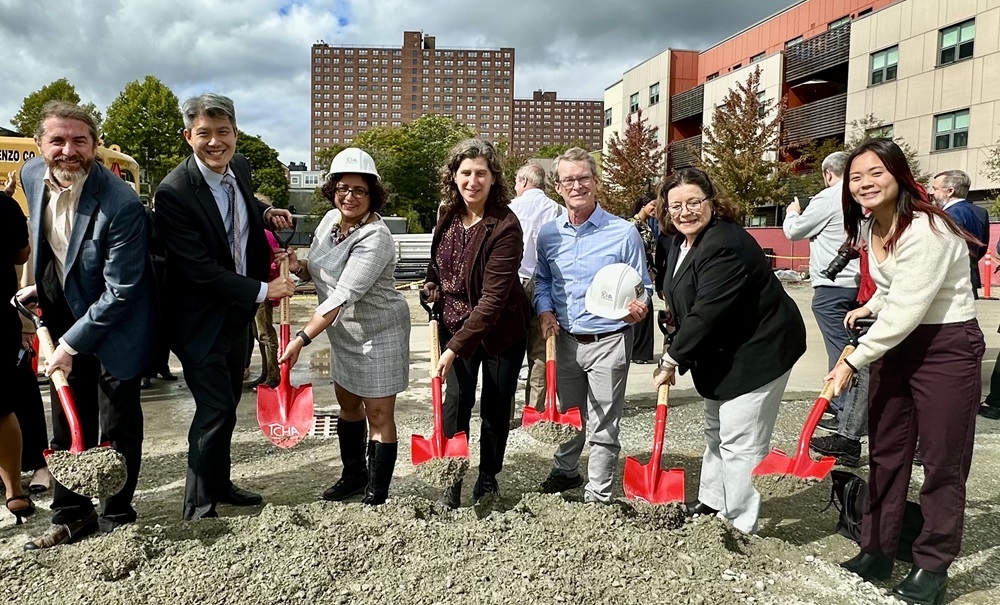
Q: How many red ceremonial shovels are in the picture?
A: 6